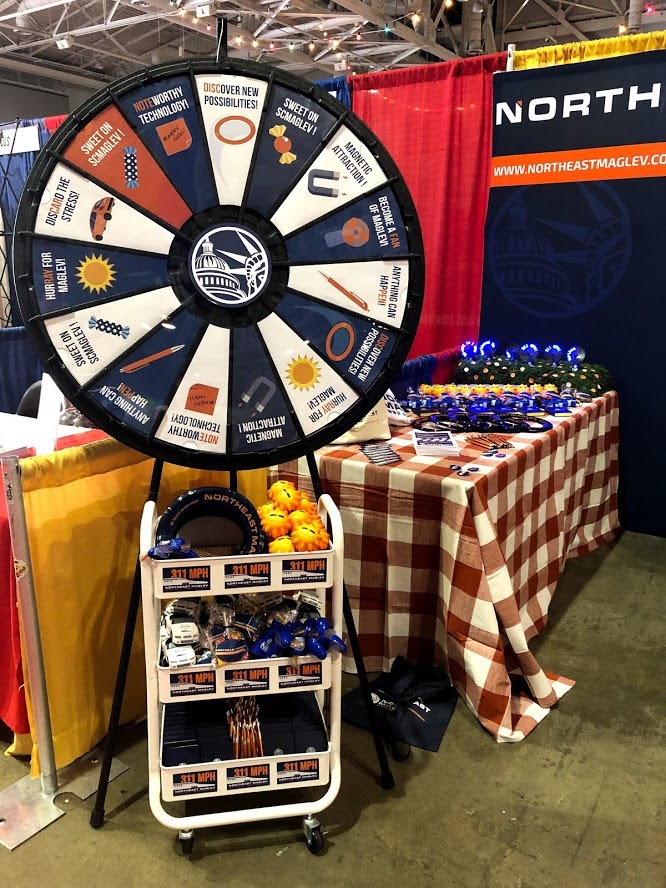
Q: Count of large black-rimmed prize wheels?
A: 1